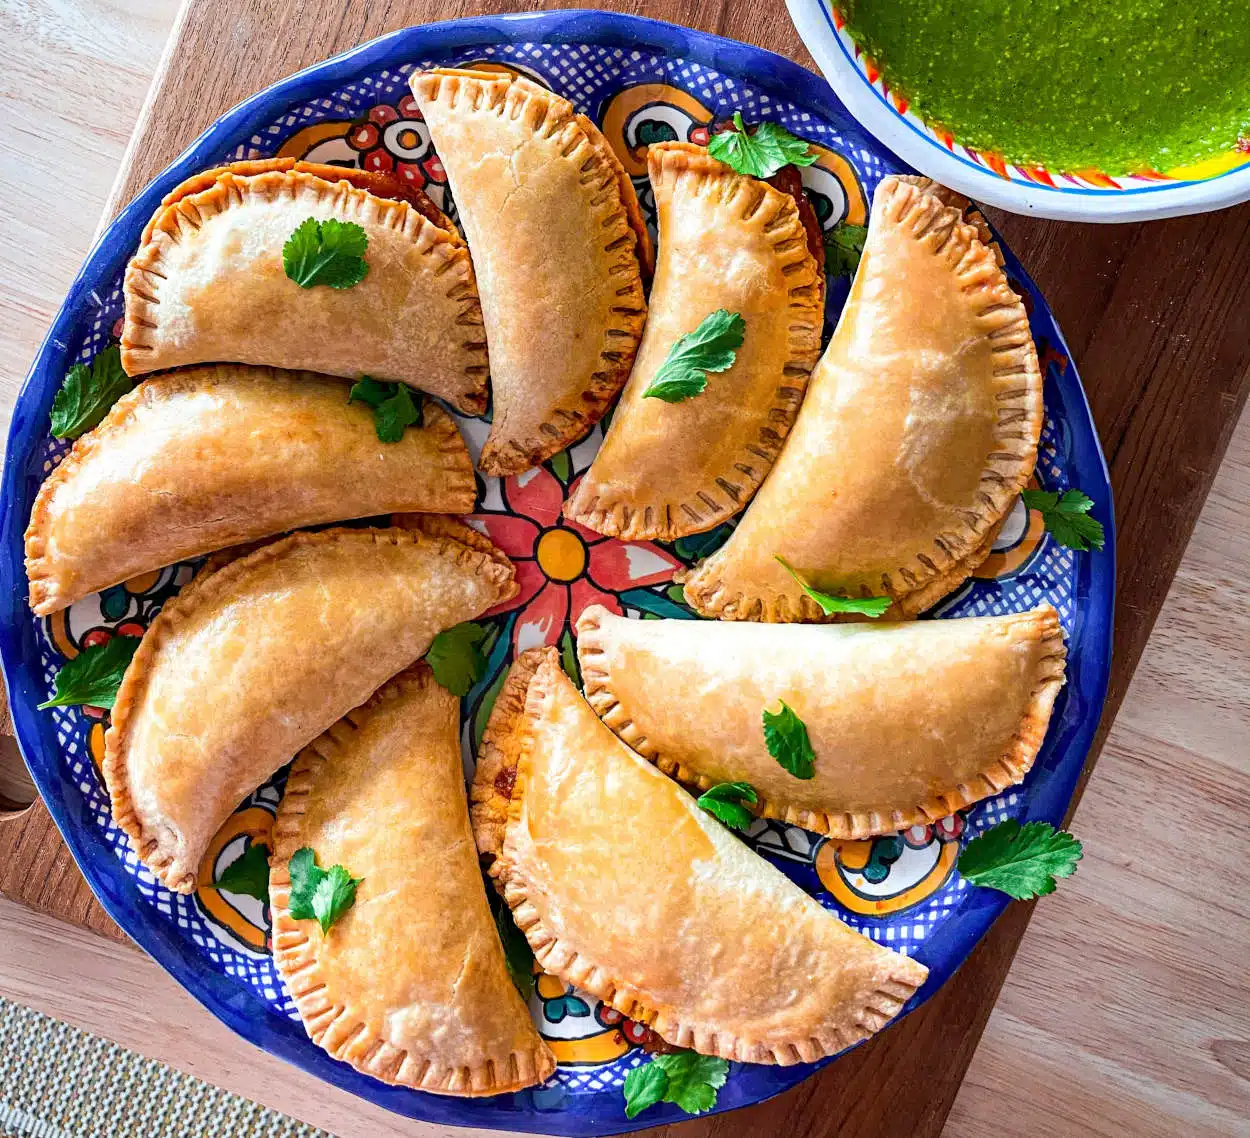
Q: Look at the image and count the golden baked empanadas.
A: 9